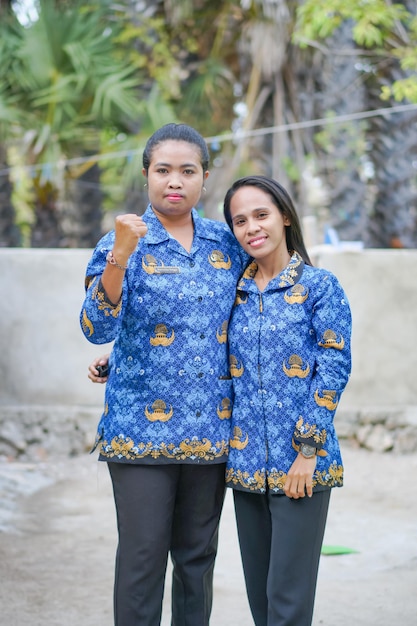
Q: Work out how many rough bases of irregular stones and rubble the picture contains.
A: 1